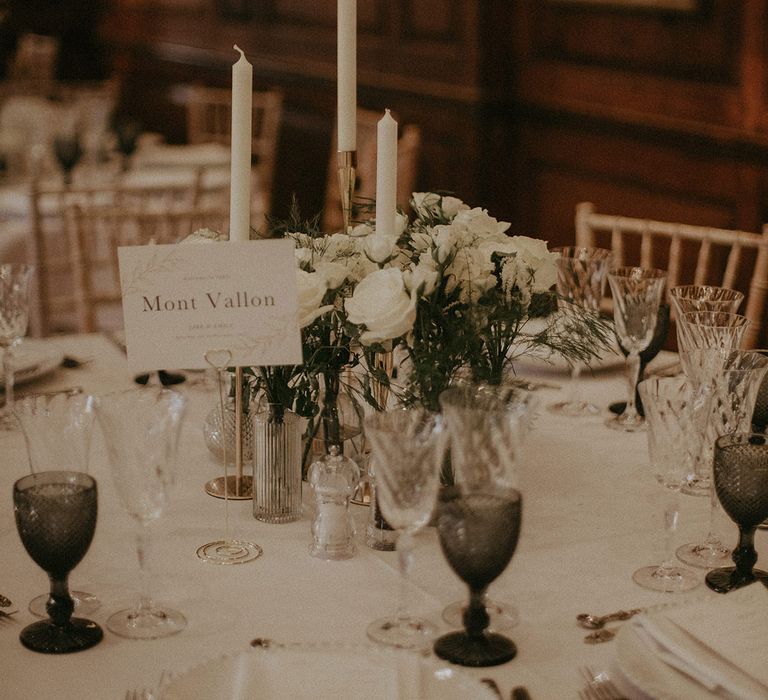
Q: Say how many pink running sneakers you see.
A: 0